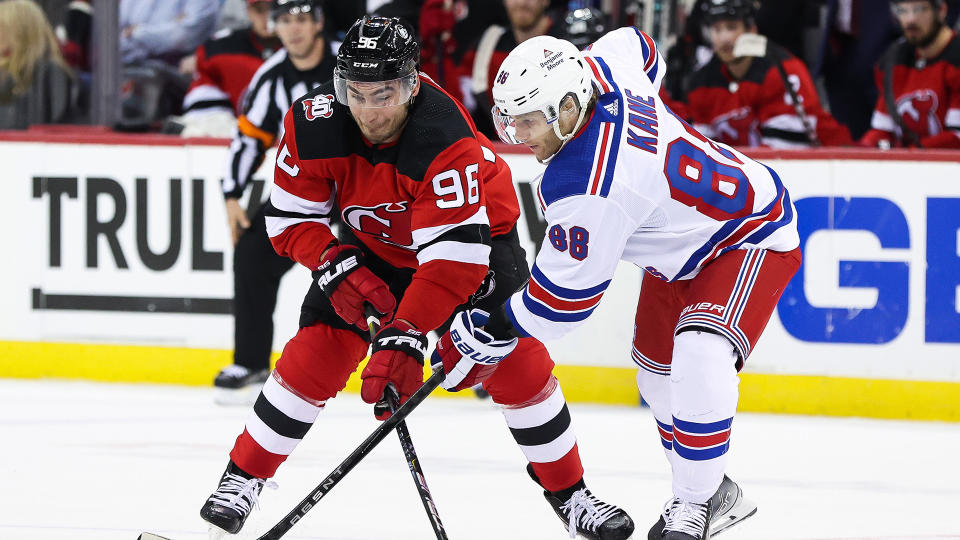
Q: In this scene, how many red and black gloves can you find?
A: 2